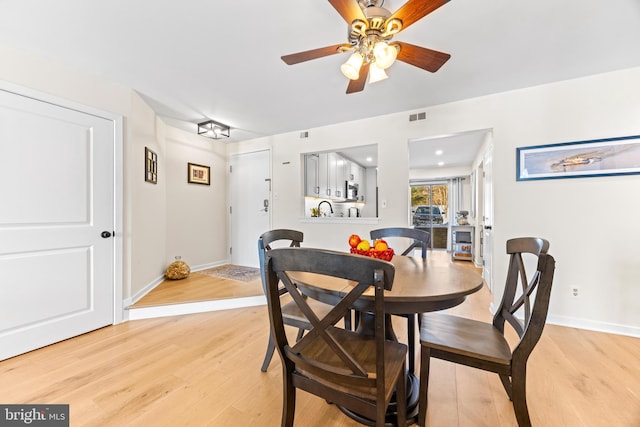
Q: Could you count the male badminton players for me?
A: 0